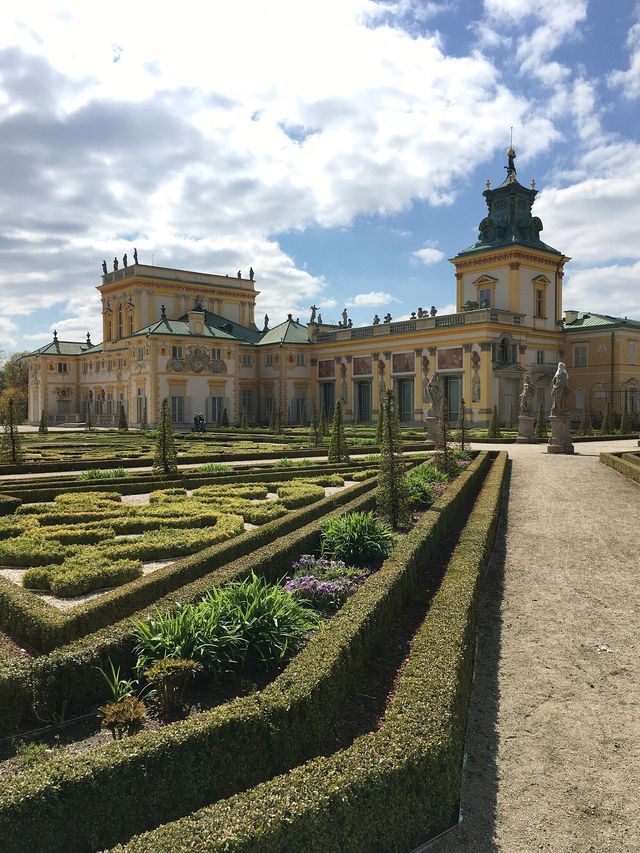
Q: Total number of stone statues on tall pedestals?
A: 3